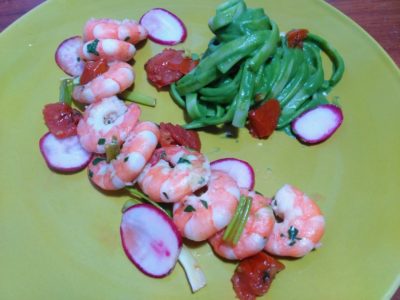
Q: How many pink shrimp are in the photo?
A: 9